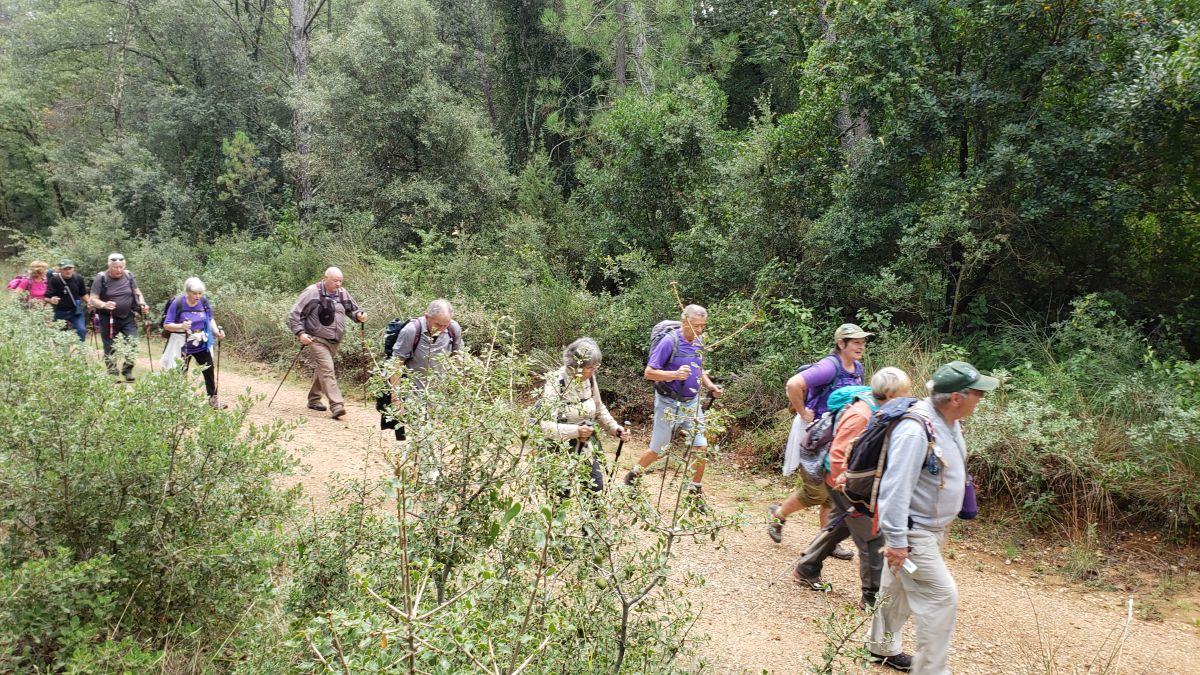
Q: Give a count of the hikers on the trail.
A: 11